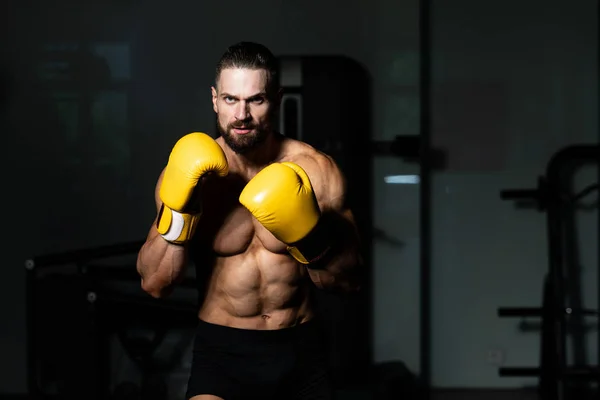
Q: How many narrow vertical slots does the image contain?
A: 1